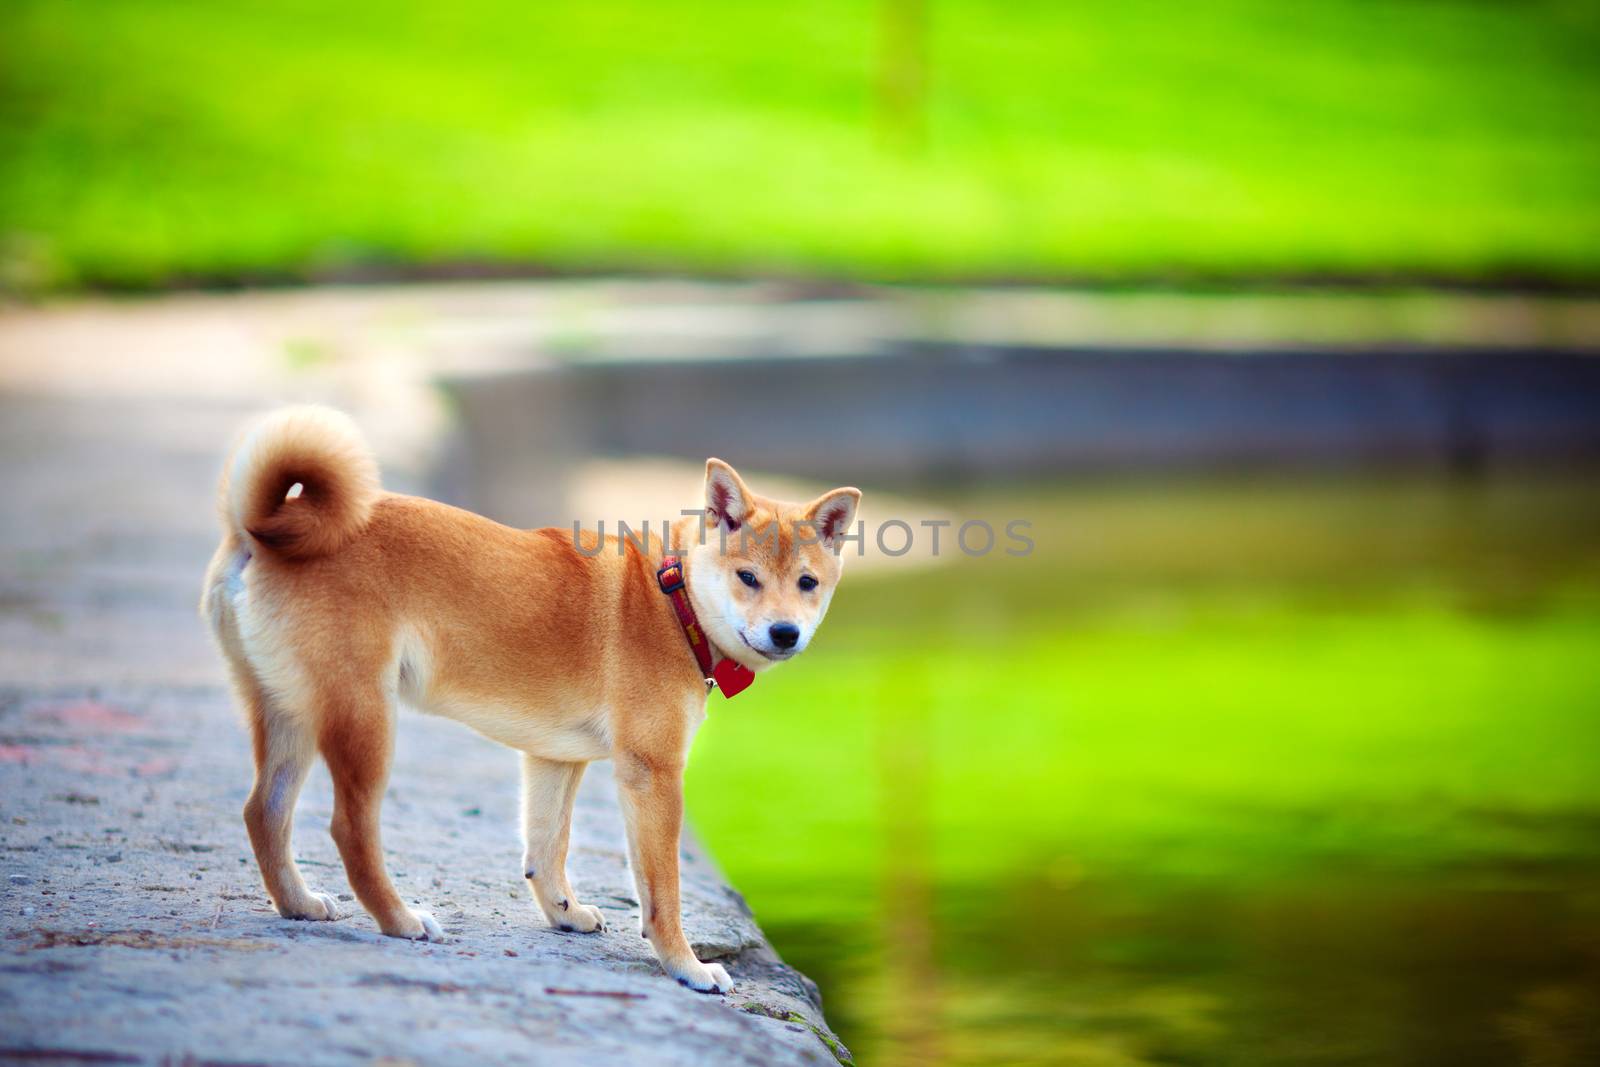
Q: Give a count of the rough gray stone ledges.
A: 1